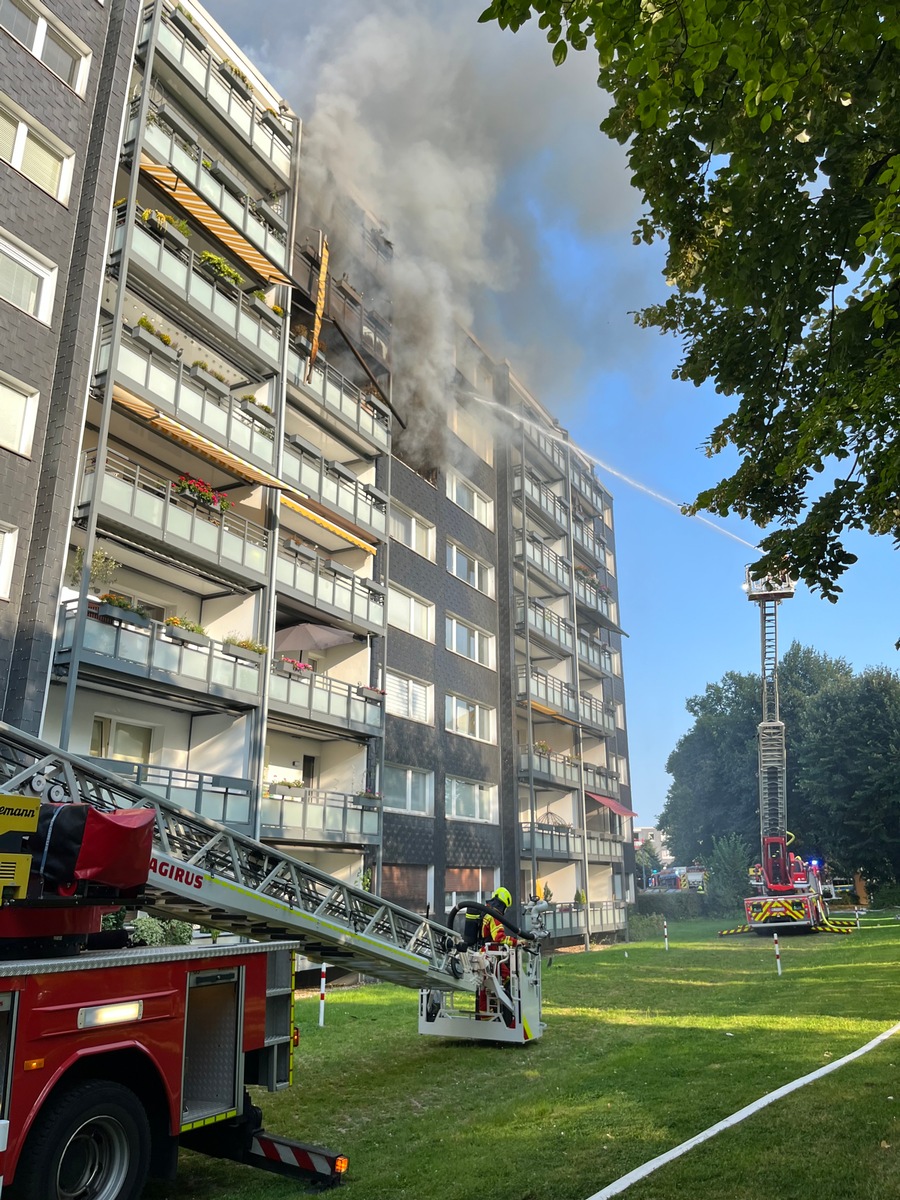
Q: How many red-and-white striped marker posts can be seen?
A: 4